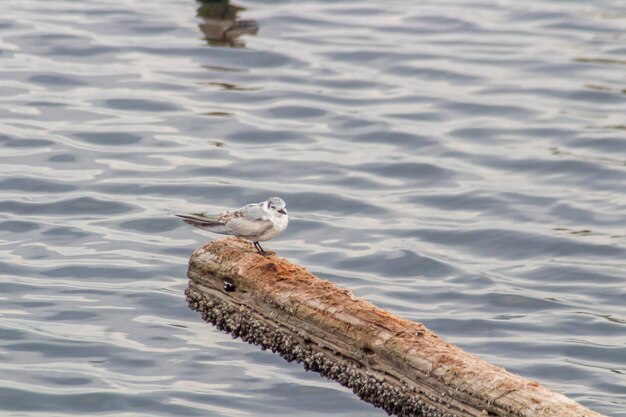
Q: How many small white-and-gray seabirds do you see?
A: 1